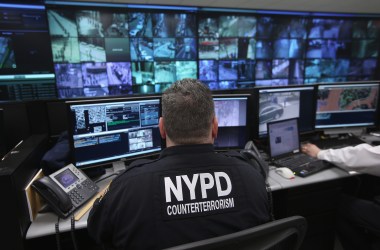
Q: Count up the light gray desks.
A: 1